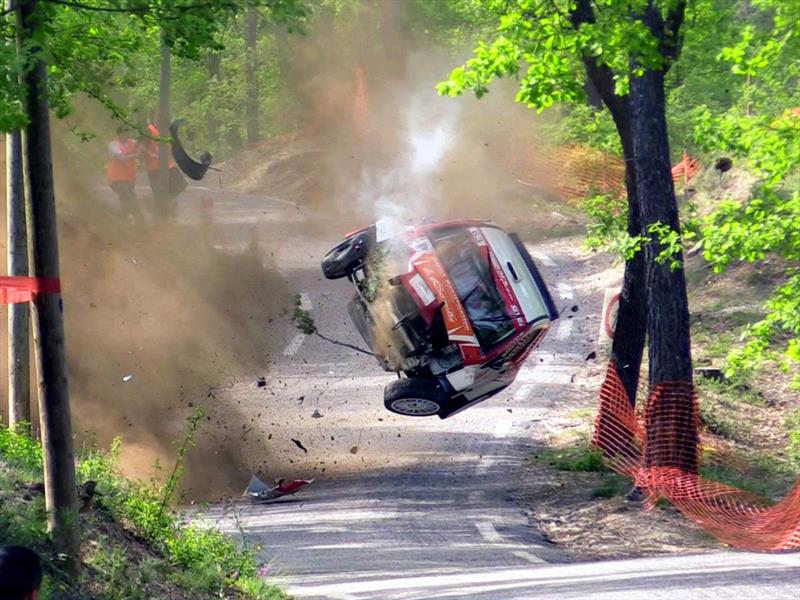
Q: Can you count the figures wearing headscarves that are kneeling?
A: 0